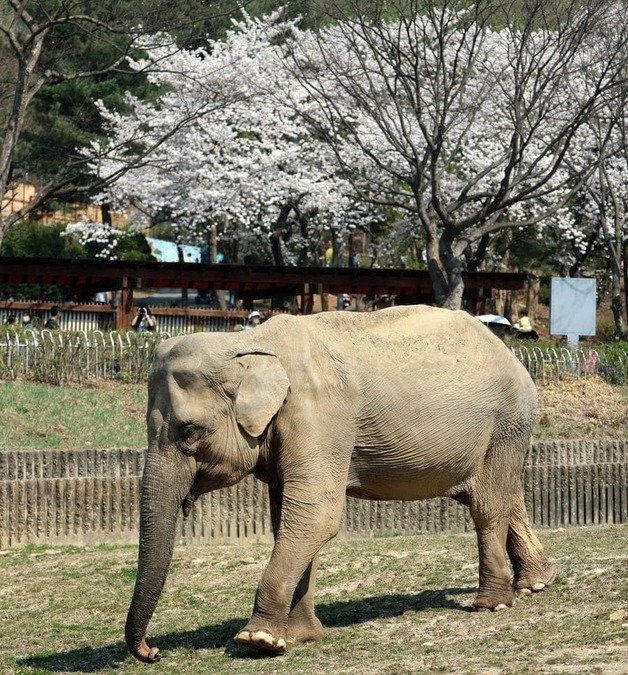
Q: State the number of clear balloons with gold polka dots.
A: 0